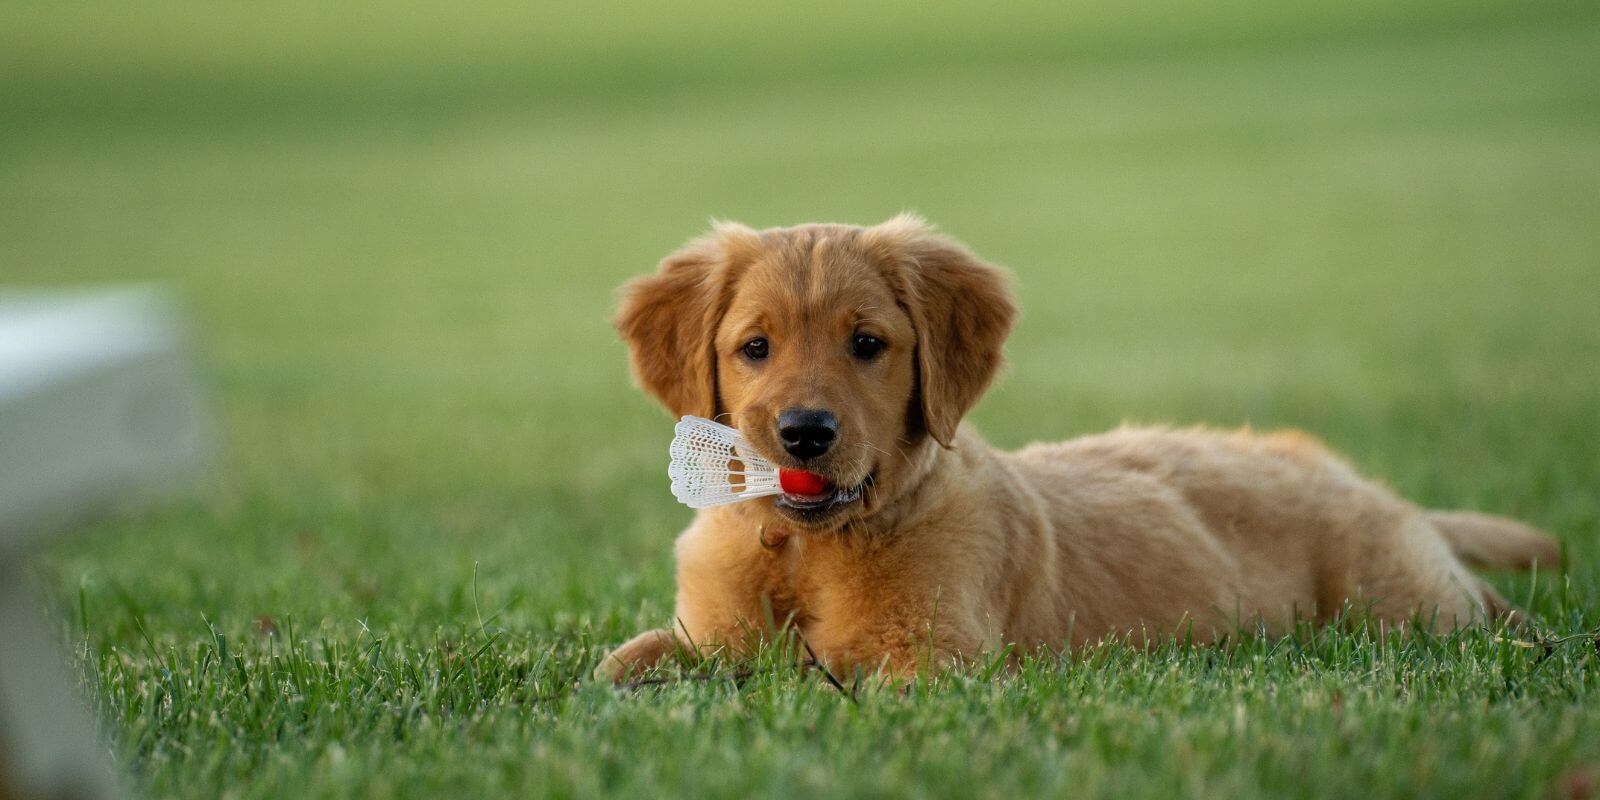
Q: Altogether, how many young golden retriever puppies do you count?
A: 1